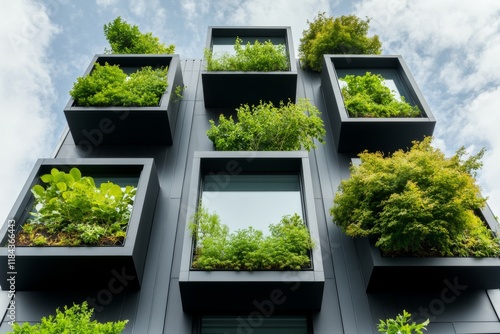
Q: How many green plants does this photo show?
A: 11